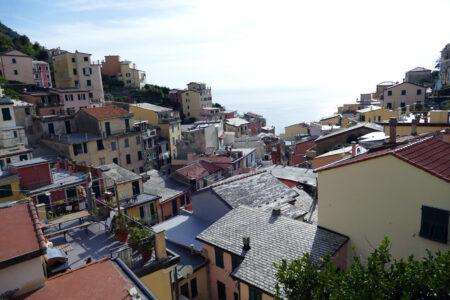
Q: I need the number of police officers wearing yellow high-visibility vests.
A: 0